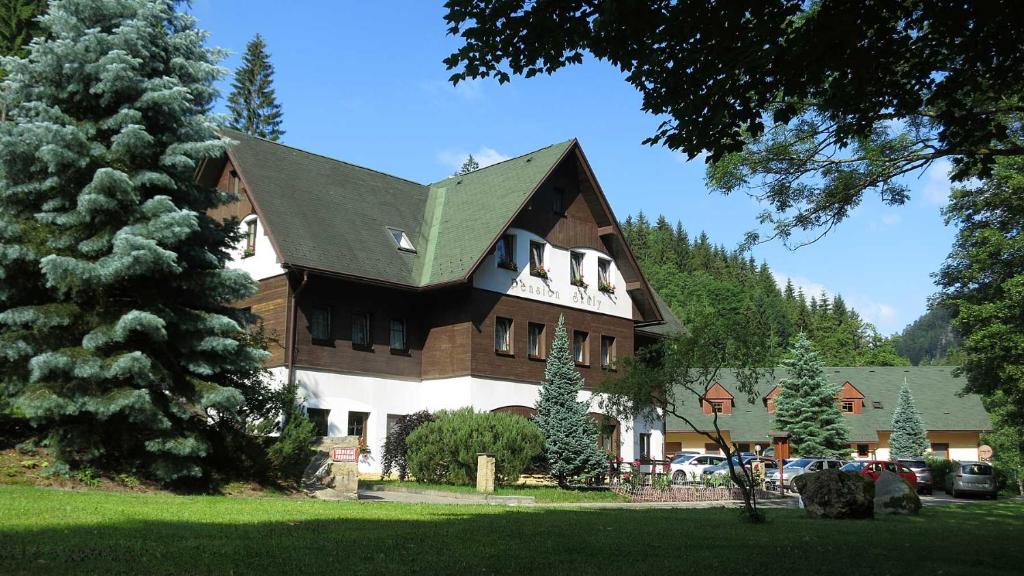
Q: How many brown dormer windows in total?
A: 3